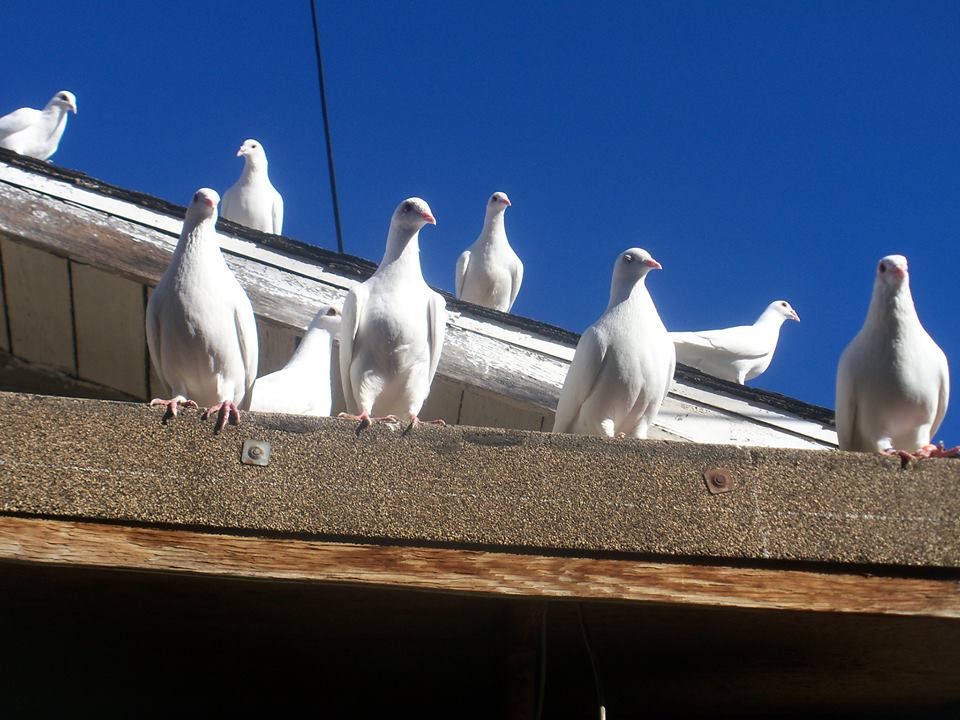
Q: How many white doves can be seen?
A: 9